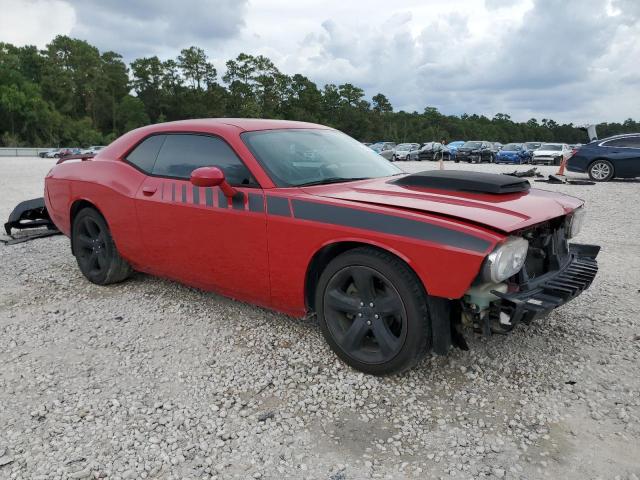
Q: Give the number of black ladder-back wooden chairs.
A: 0